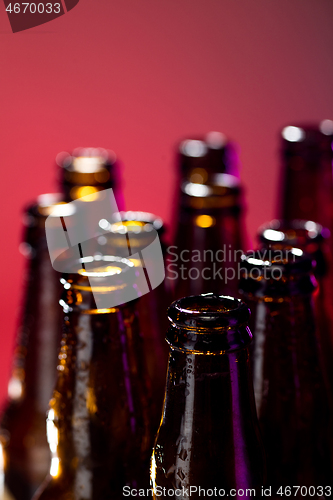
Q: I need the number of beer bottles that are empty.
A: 10